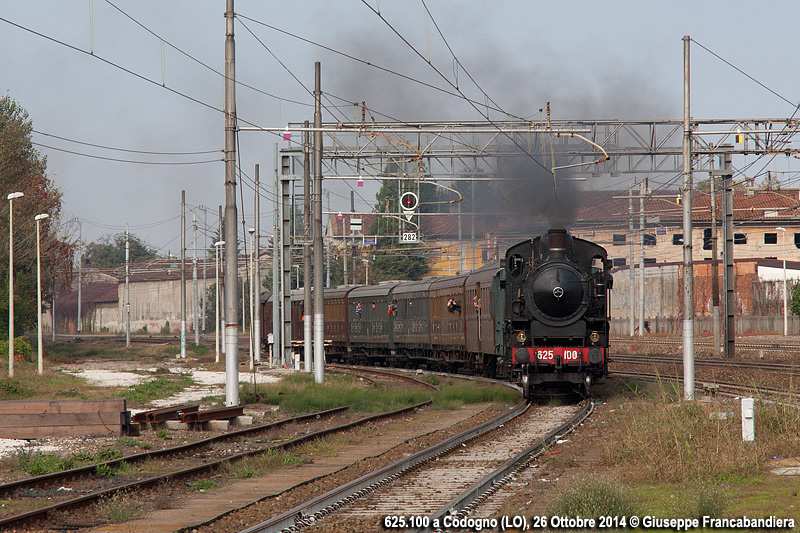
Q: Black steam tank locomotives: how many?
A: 1